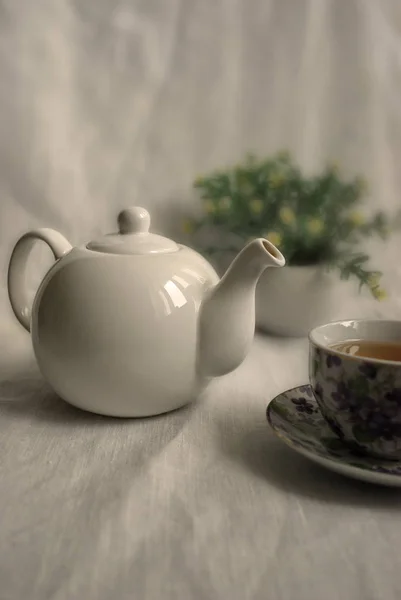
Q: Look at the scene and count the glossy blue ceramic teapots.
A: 0